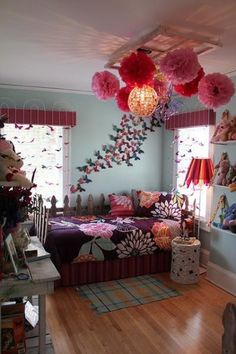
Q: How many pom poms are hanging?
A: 6